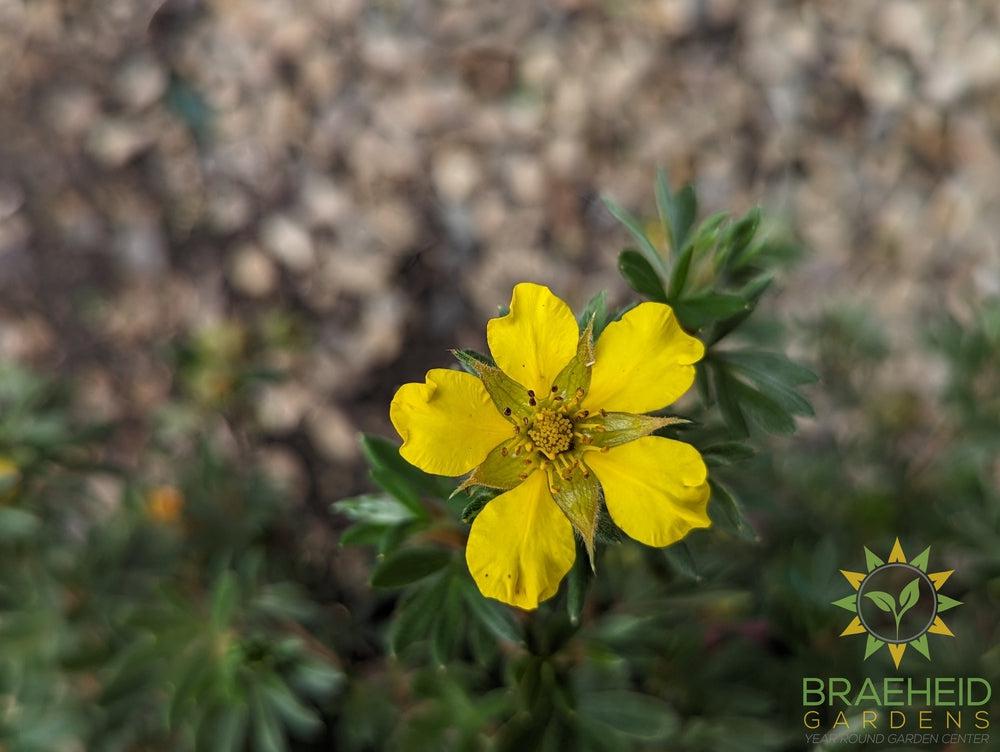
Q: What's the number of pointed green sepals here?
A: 5